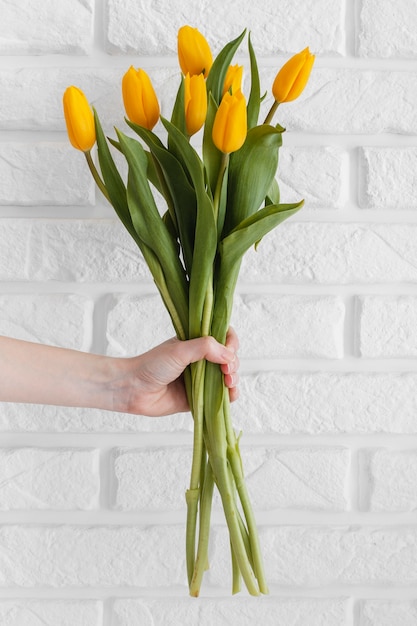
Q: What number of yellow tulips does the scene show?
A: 7